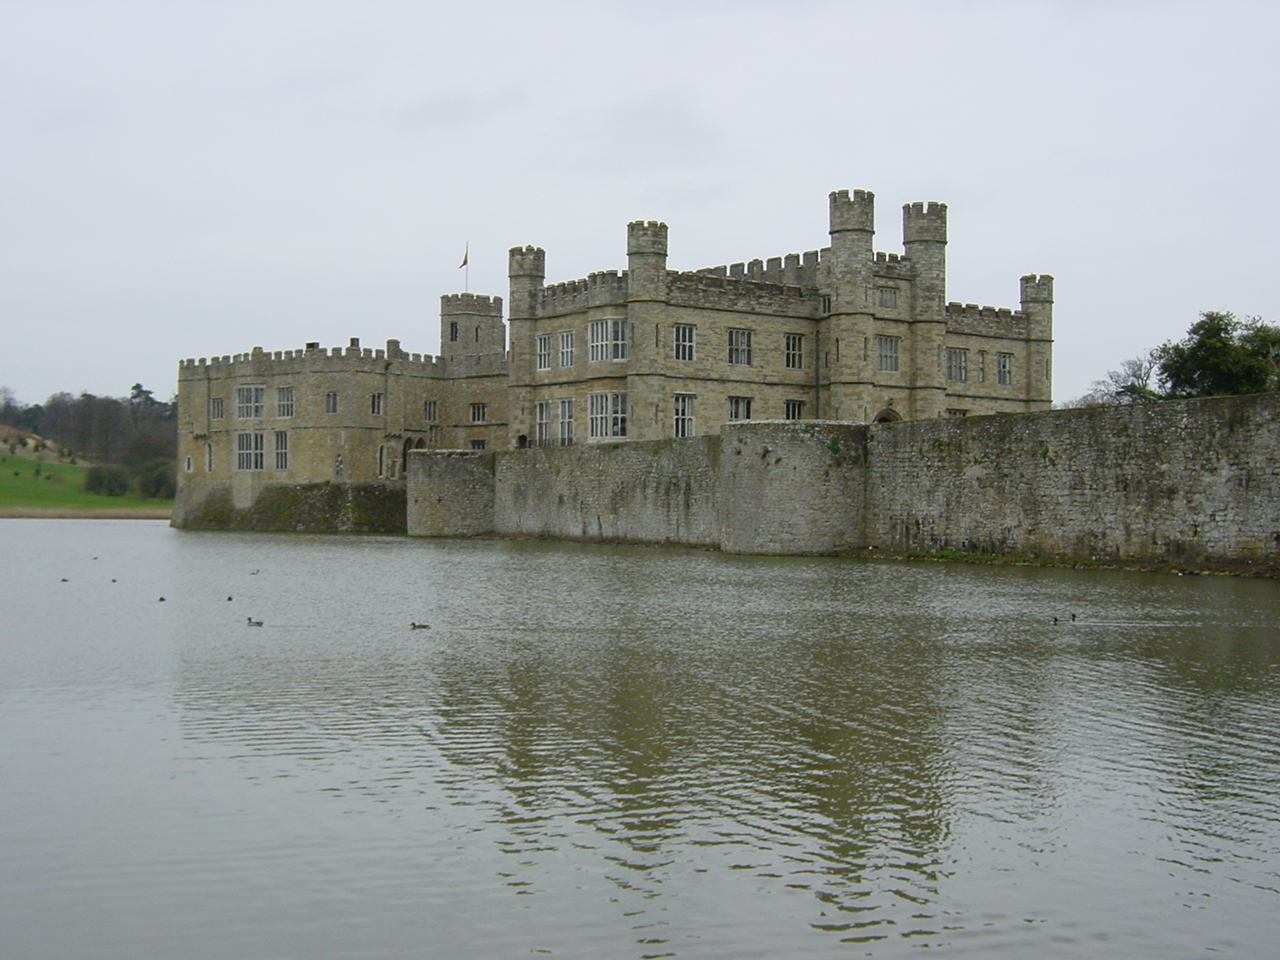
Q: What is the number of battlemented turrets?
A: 6